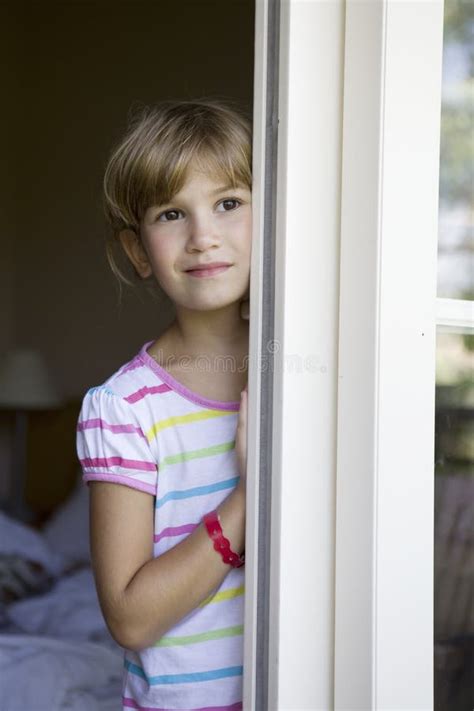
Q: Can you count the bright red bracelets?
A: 1